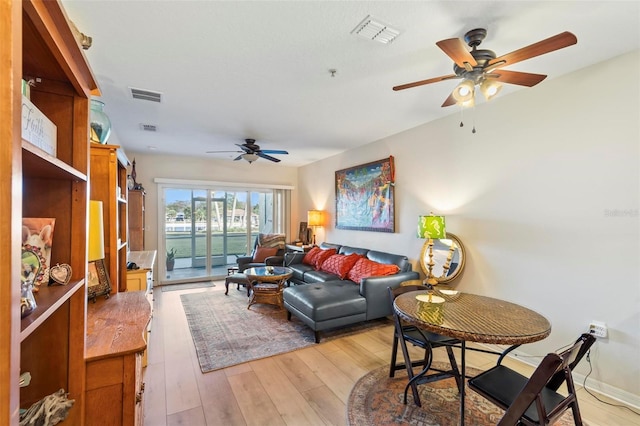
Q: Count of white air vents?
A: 3